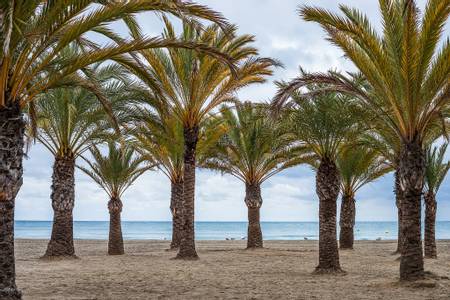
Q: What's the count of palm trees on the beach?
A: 11